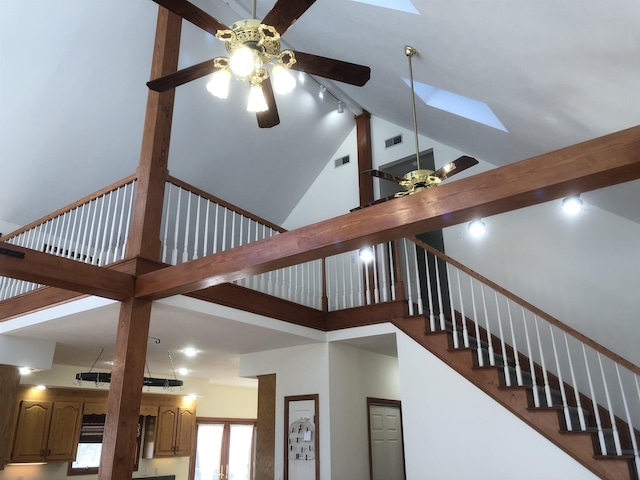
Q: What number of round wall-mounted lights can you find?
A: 3